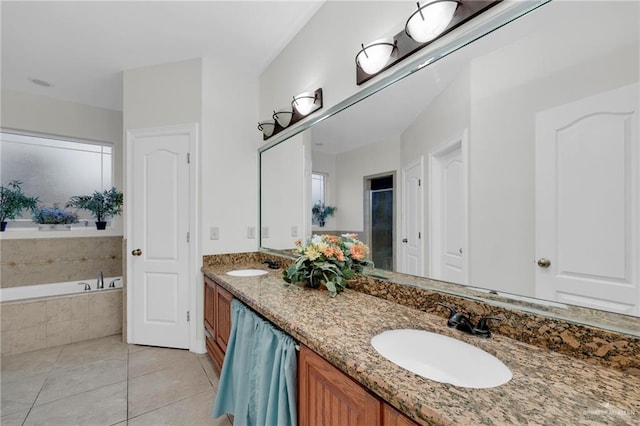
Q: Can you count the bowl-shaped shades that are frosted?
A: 5